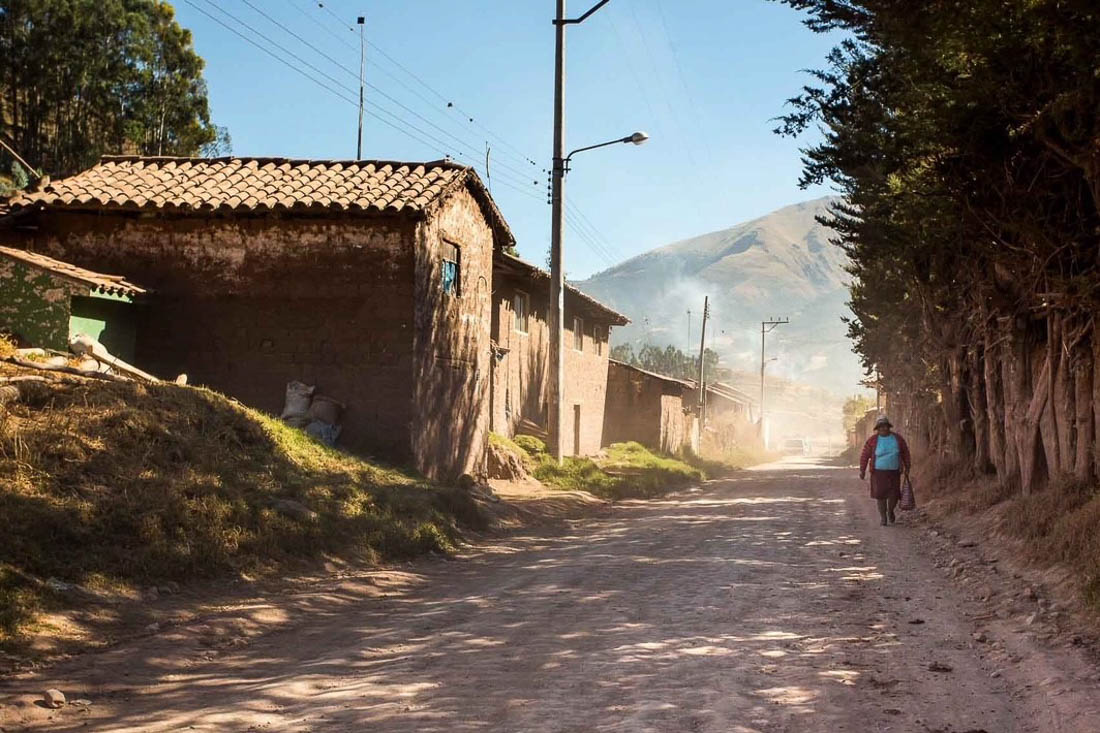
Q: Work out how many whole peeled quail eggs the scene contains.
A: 0